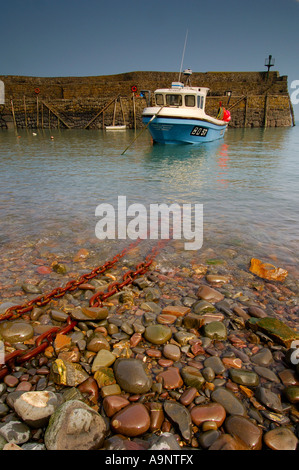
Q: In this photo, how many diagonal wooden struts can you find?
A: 3